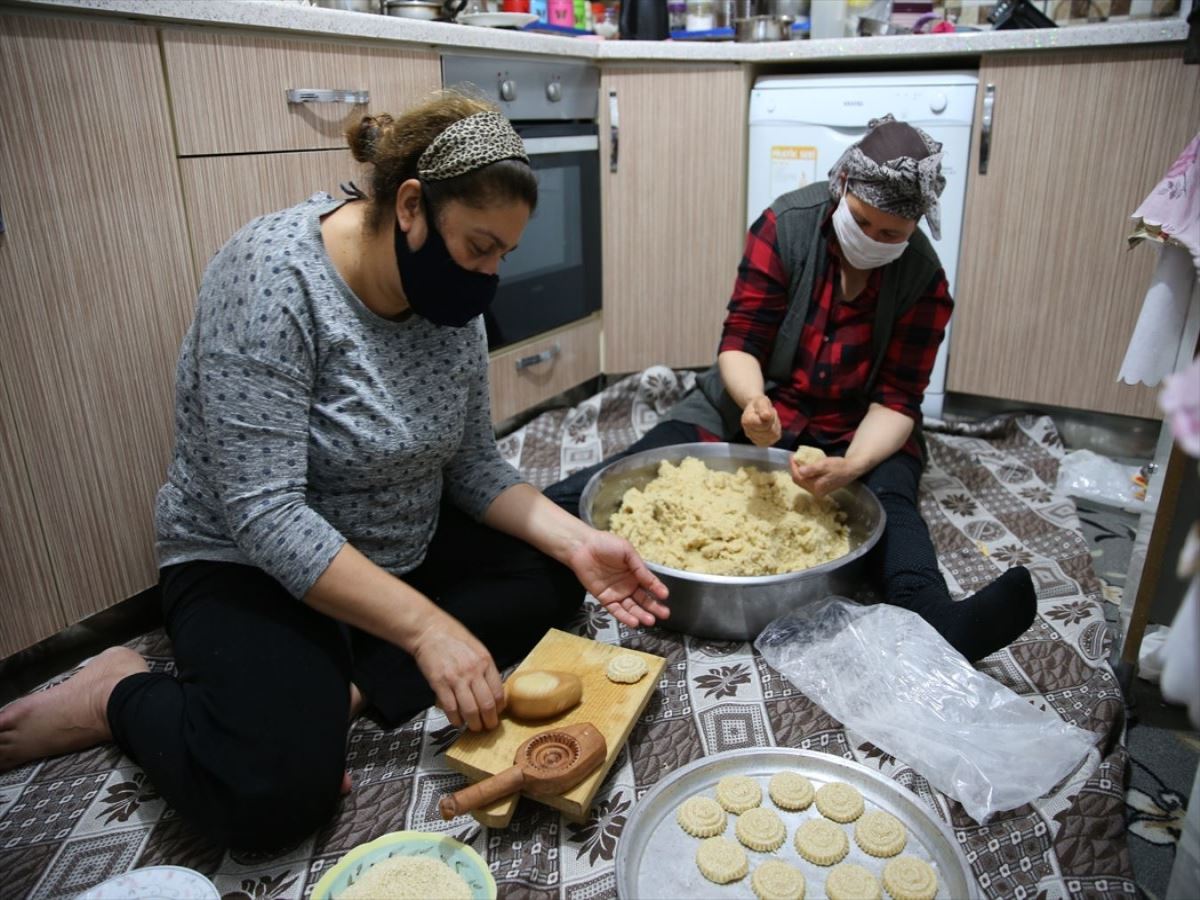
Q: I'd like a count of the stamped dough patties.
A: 12